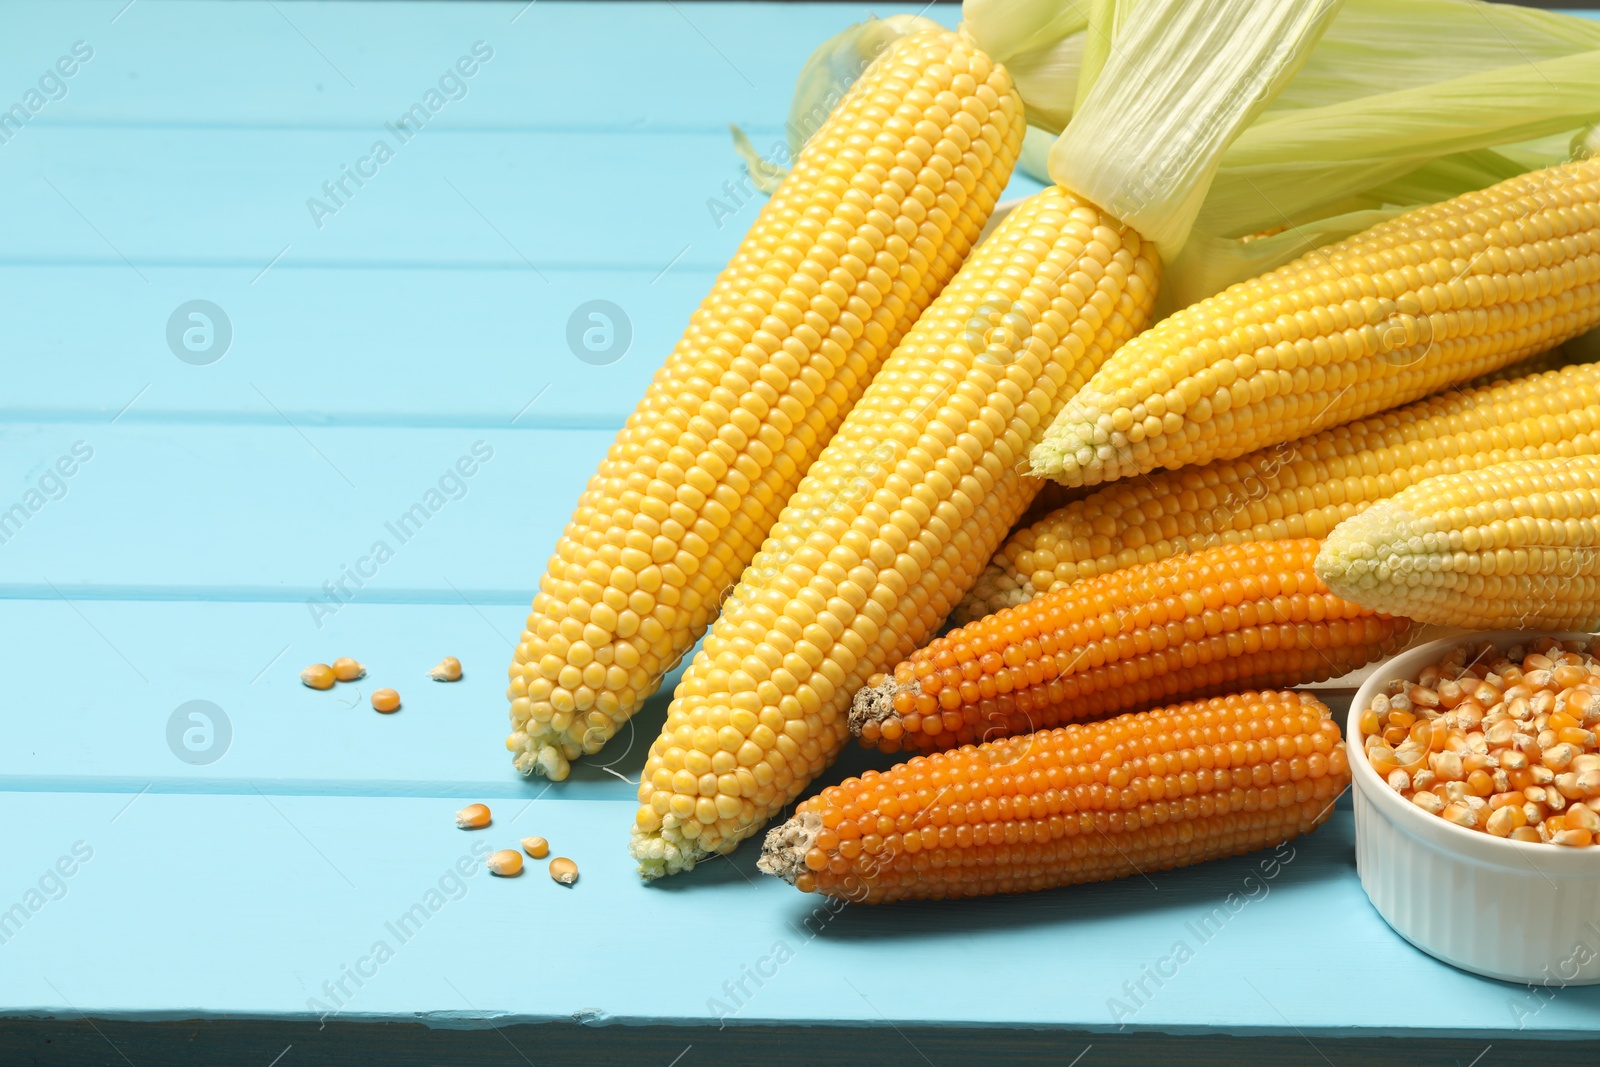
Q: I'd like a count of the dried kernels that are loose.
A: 8